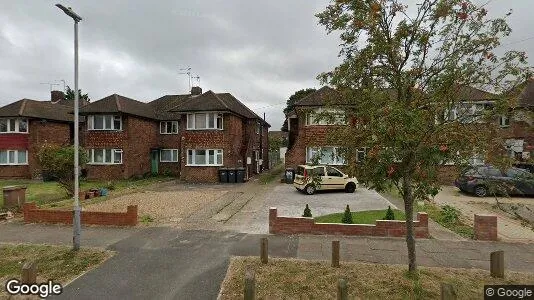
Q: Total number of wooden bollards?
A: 7